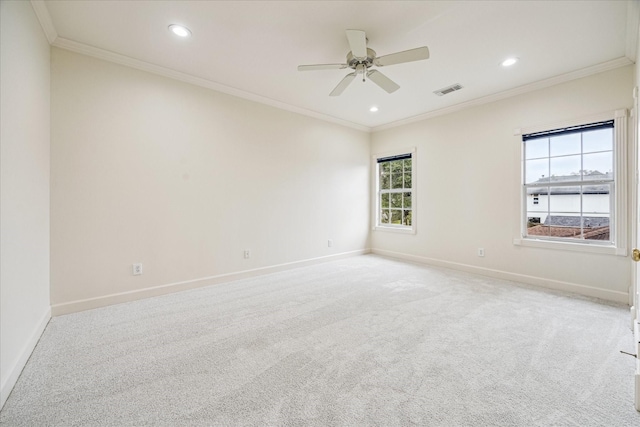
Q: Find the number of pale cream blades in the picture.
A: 5